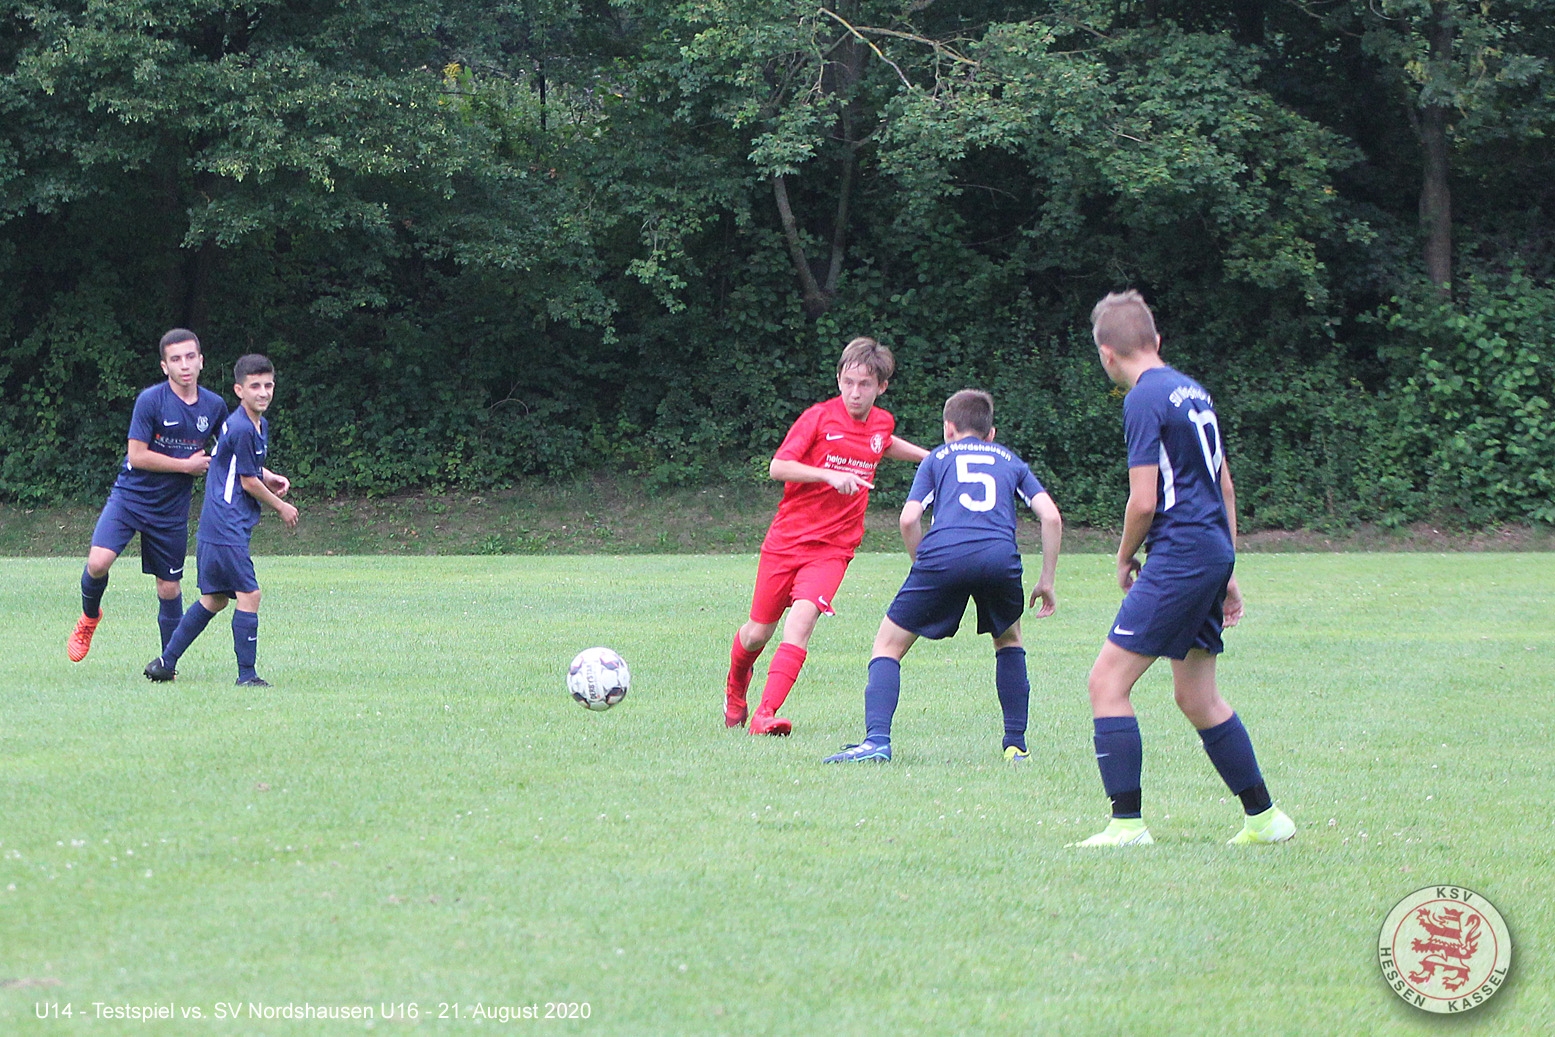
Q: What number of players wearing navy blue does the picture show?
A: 4